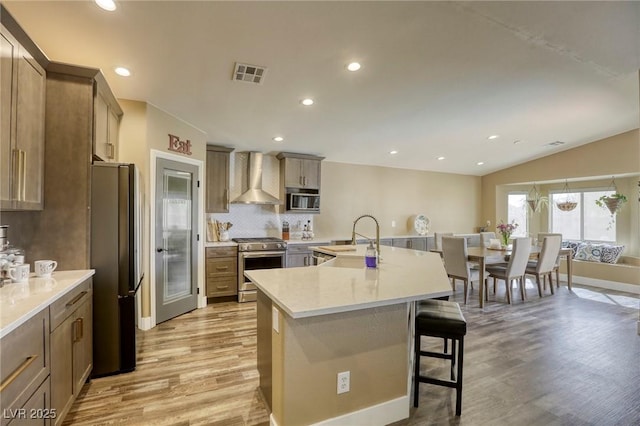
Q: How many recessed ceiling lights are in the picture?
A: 9